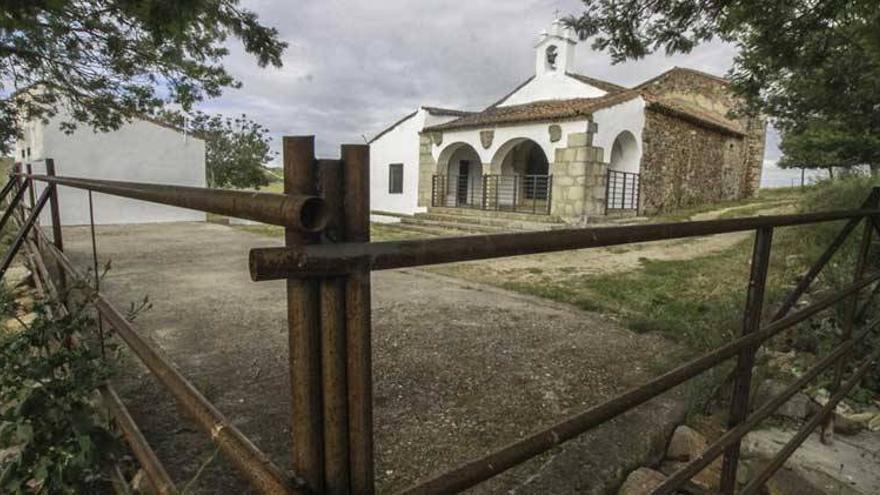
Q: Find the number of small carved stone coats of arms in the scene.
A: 3